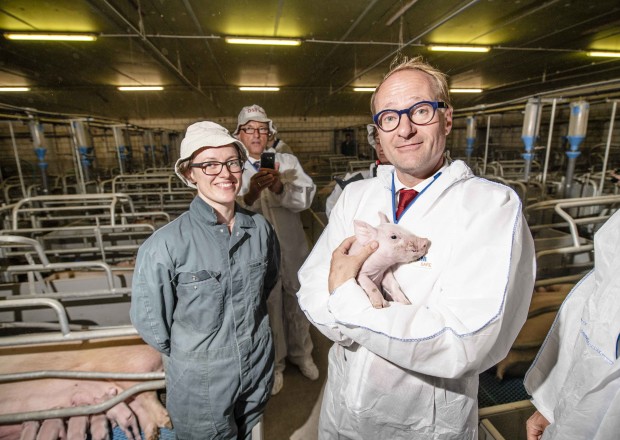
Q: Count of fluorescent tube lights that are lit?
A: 9